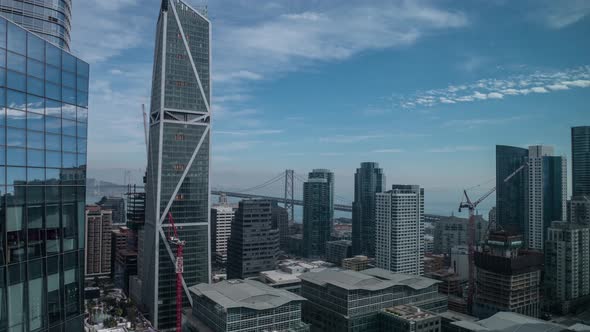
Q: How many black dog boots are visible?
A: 0